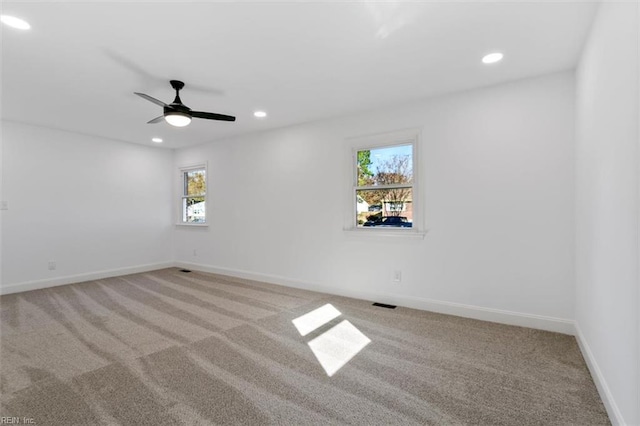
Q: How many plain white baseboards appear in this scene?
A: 3